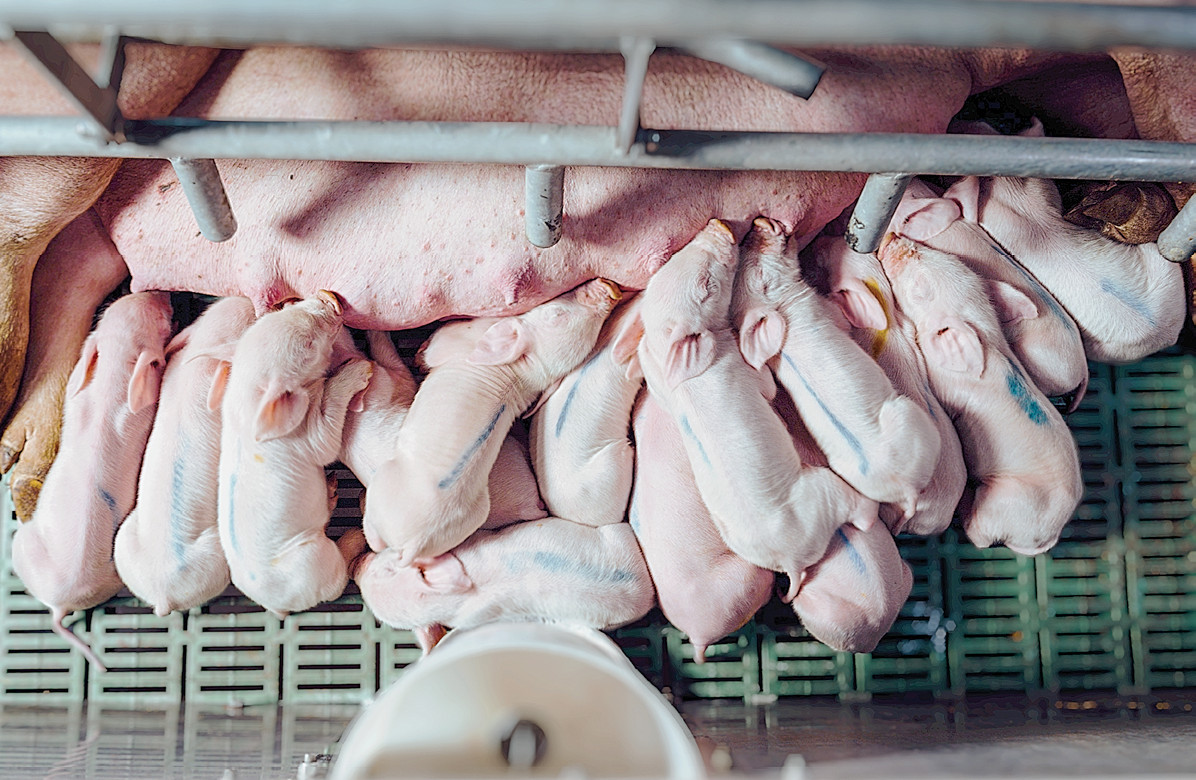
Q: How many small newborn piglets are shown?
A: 15